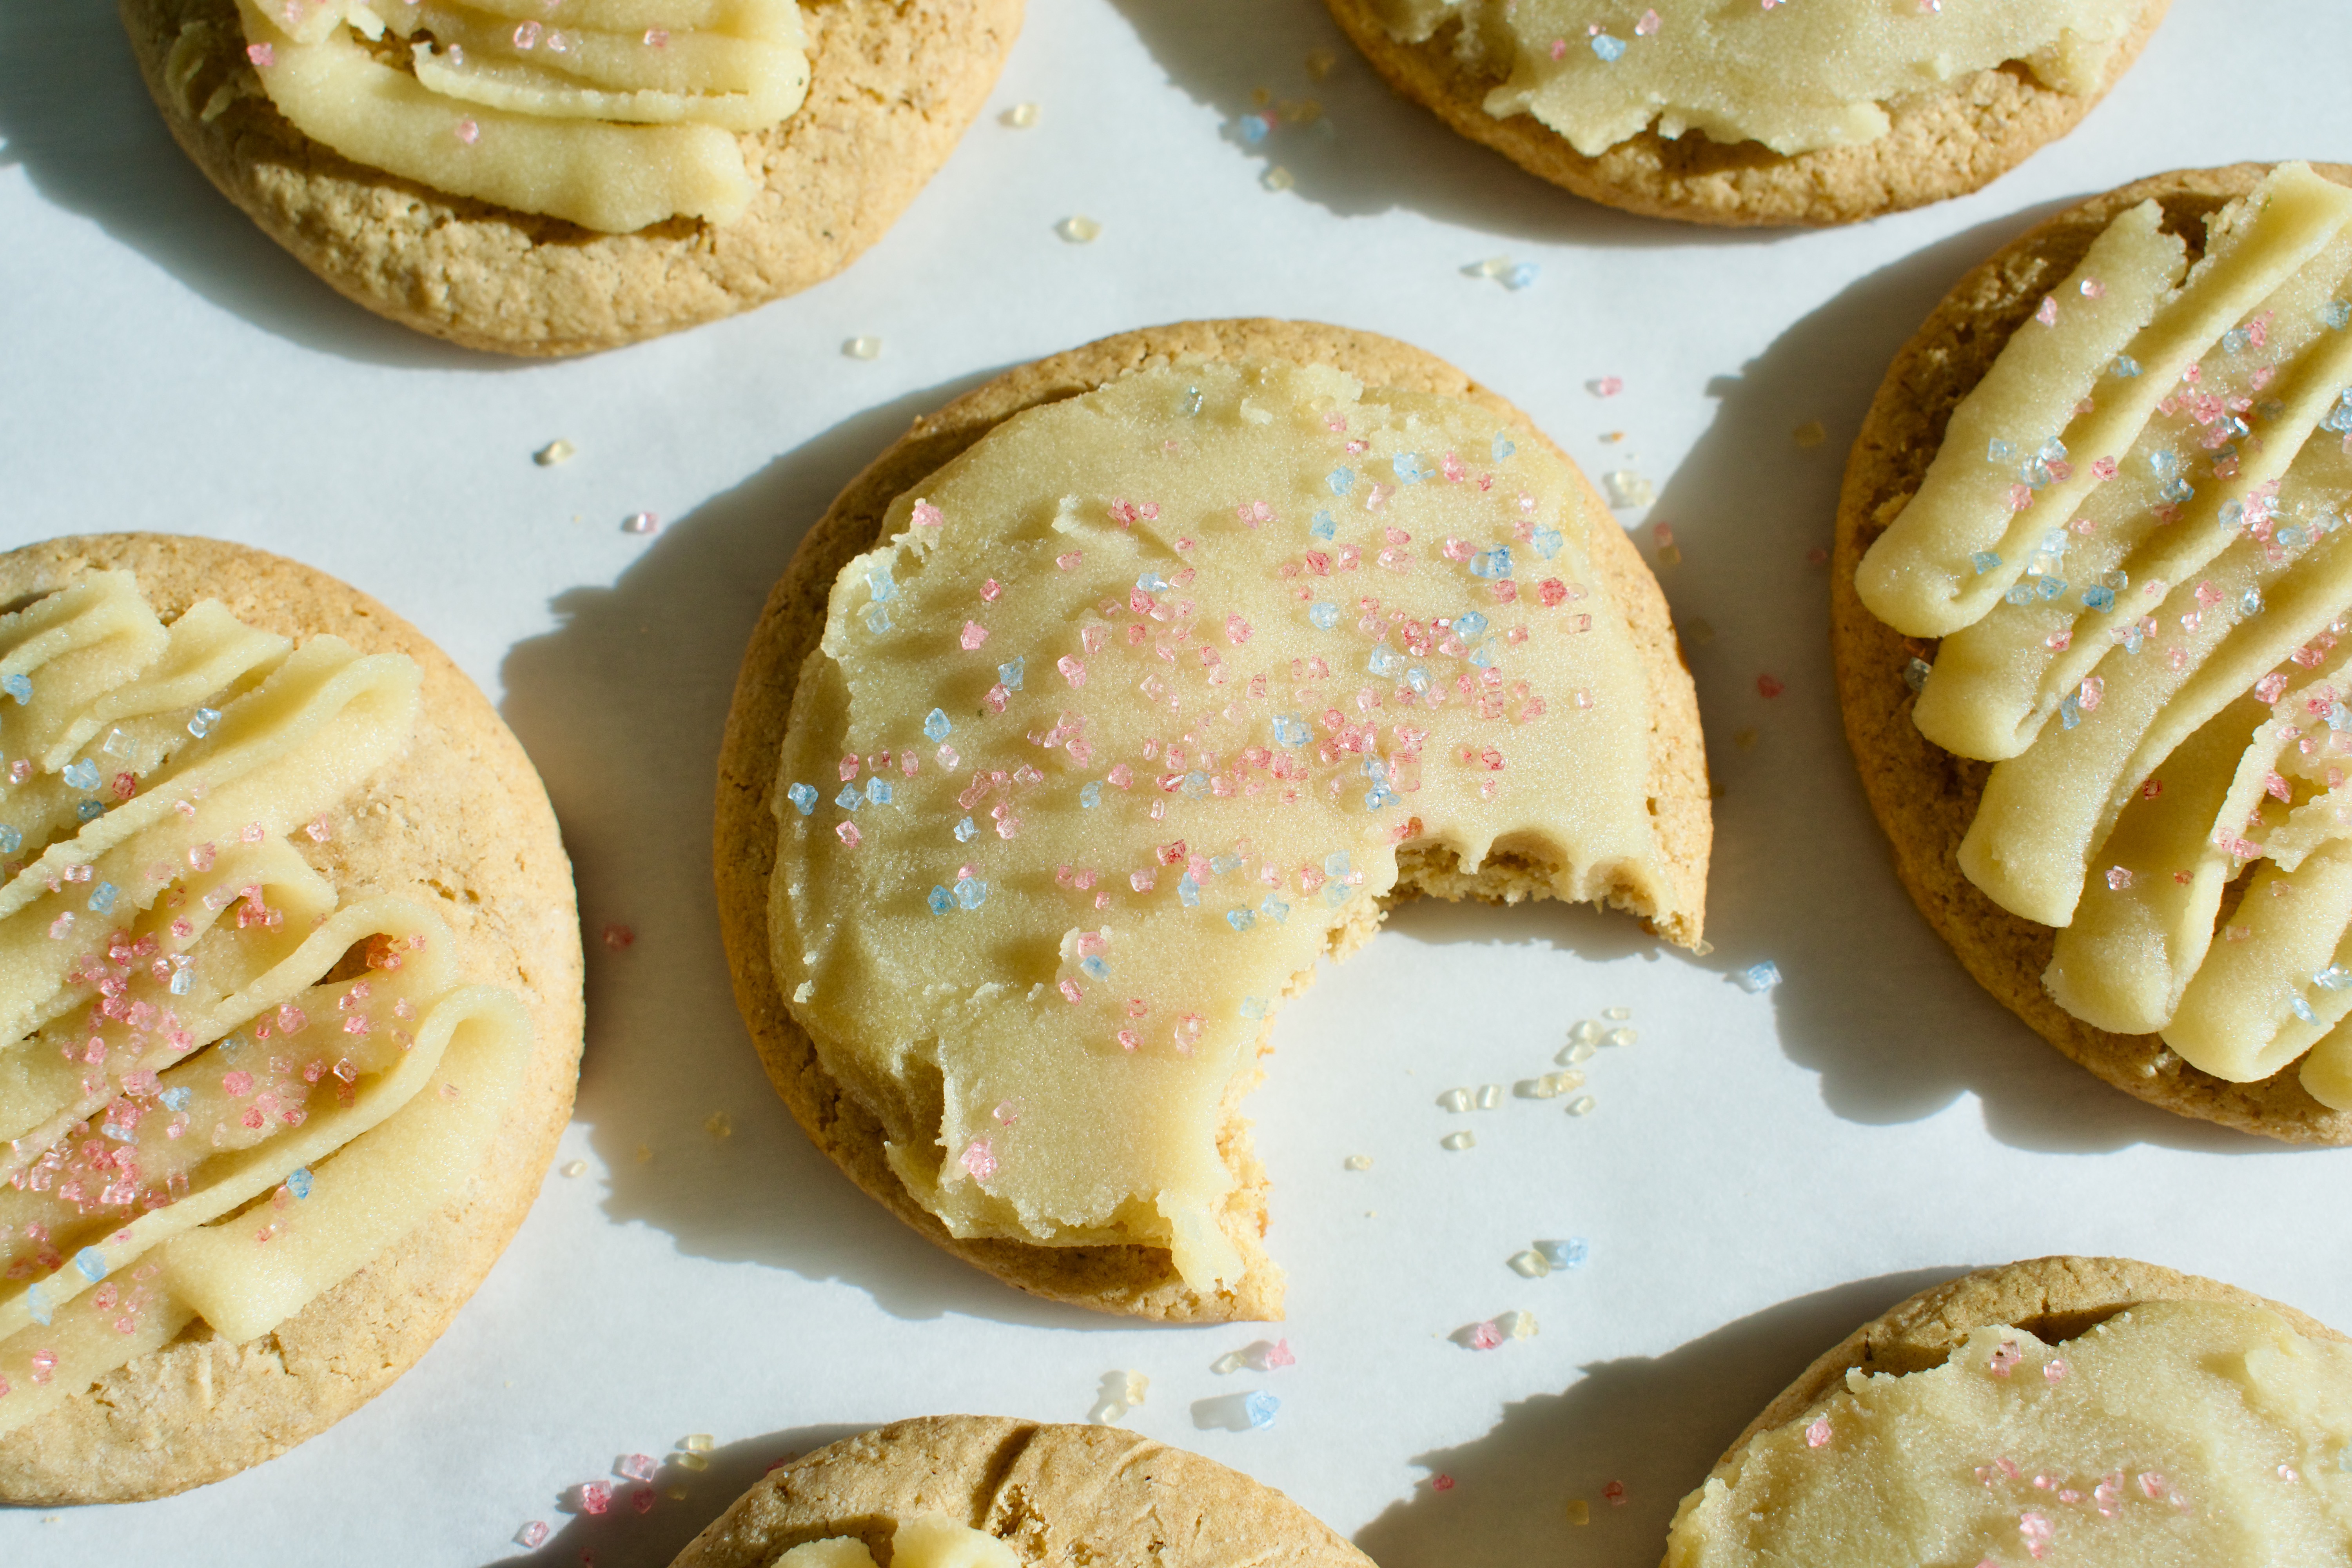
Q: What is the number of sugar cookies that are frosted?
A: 7